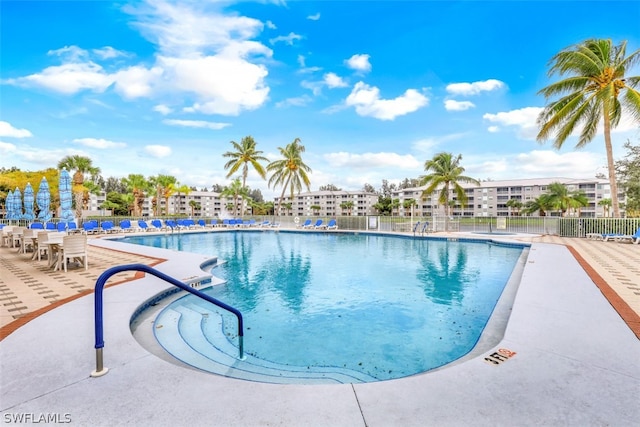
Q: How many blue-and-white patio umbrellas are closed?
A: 5